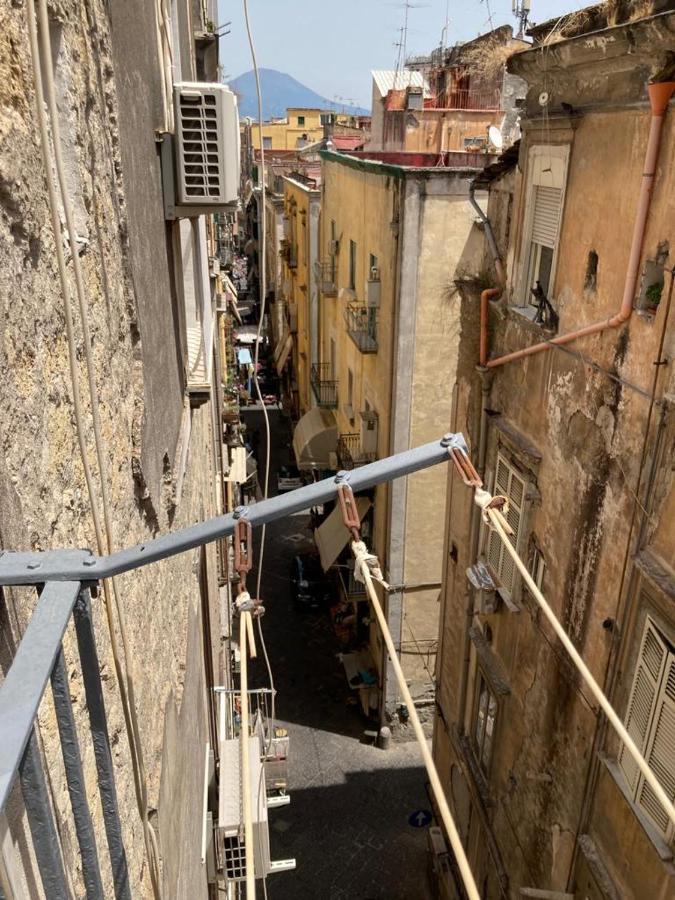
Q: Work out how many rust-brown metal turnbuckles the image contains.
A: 3